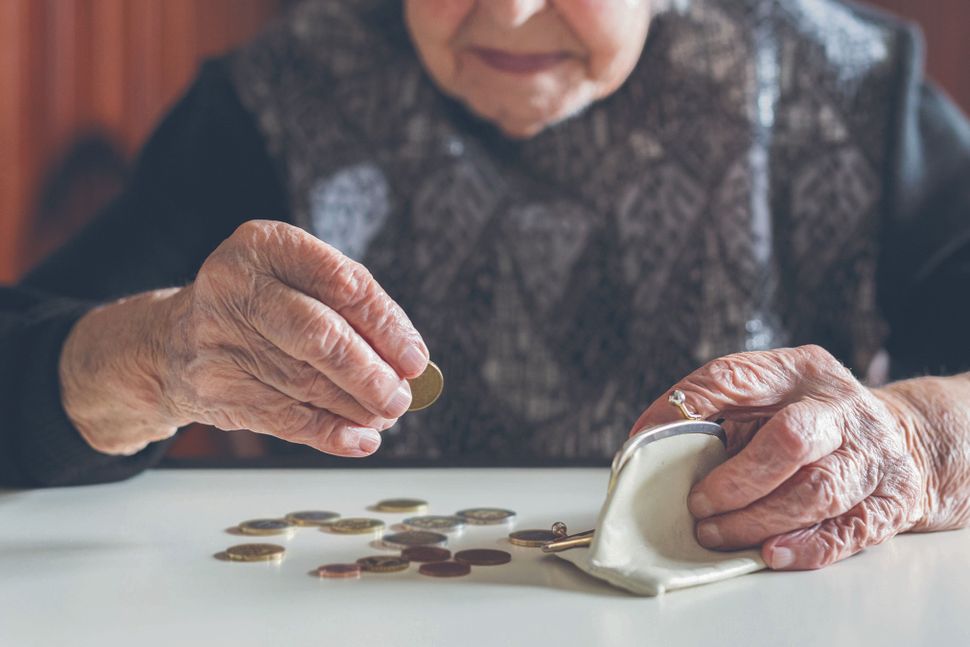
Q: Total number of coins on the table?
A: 14